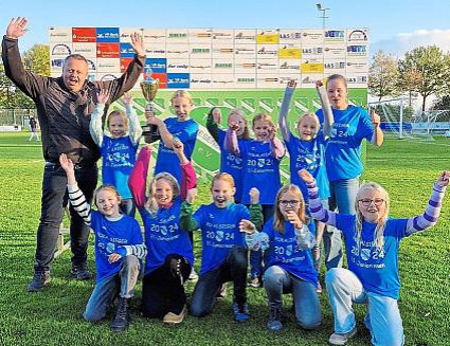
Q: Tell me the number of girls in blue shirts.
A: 11